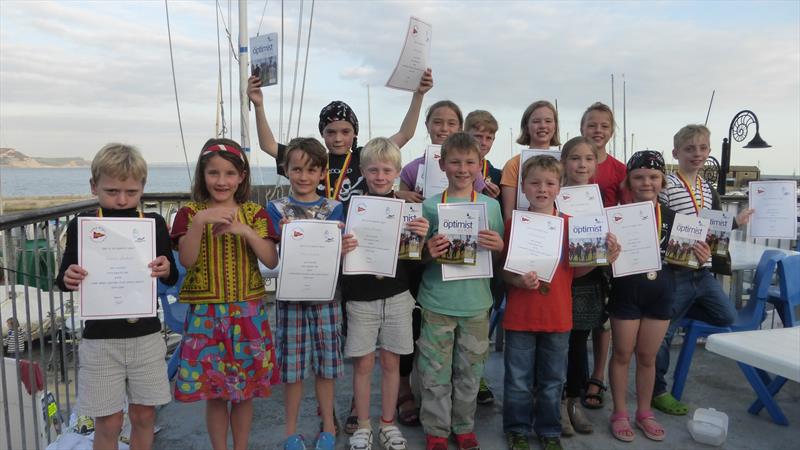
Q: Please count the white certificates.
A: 11